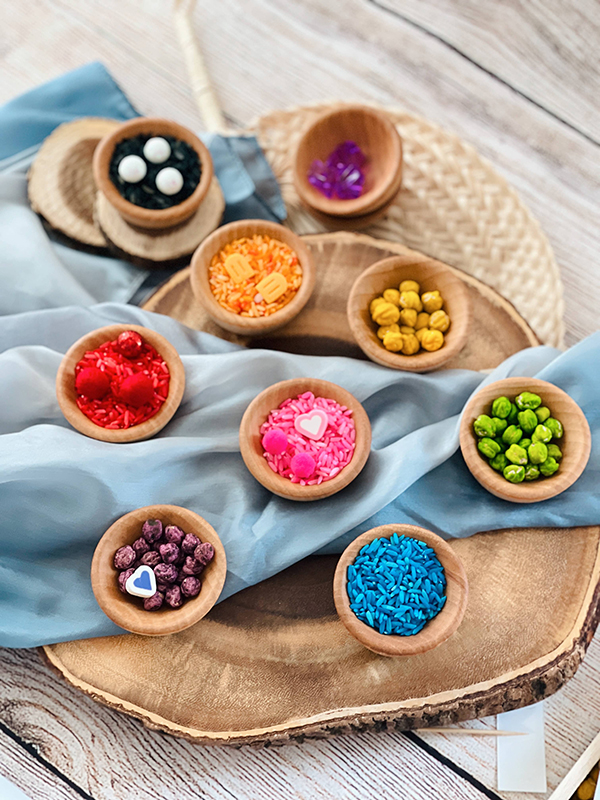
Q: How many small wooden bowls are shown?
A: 9